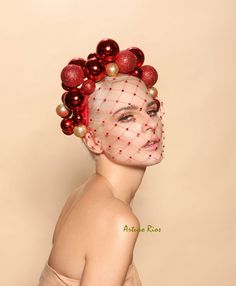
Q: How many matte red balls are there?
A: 4